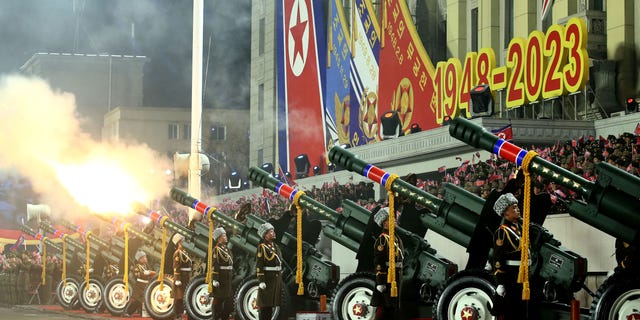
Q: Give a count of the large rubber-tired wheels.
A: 9